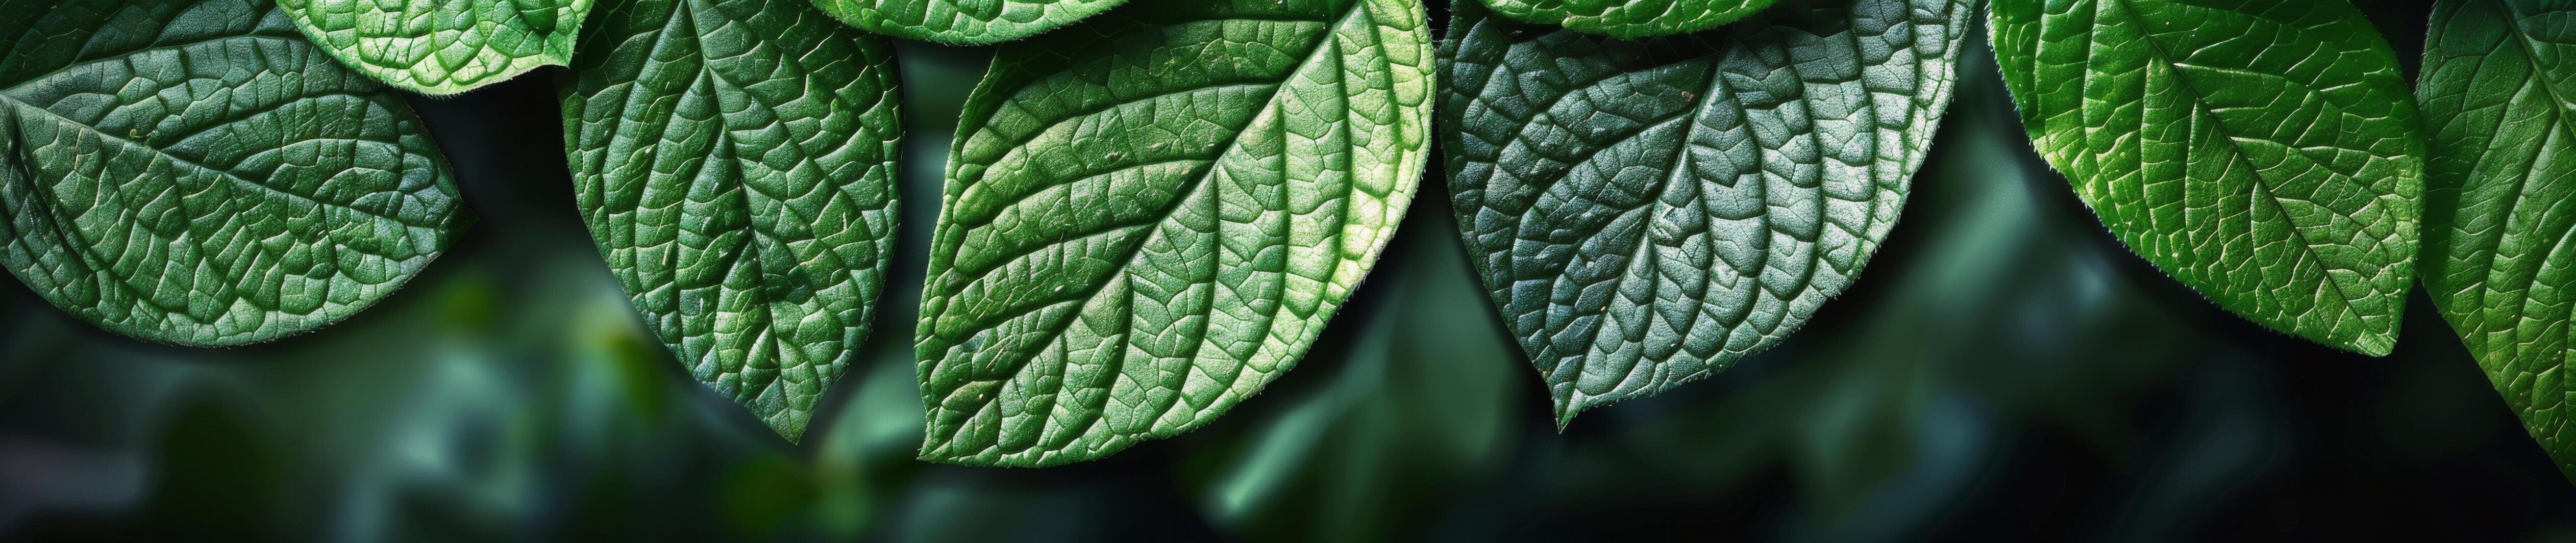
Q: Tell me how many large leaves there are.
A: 6